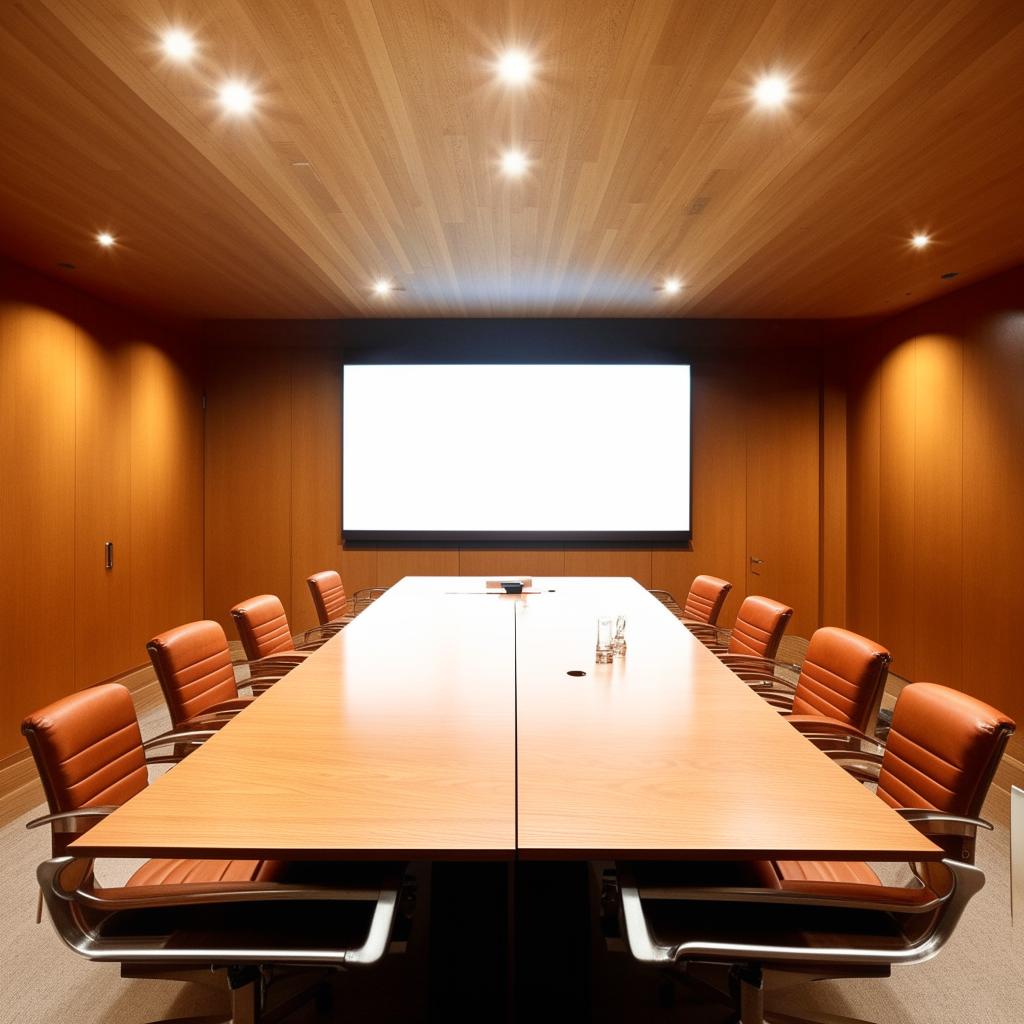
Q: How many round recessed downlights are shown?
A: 9